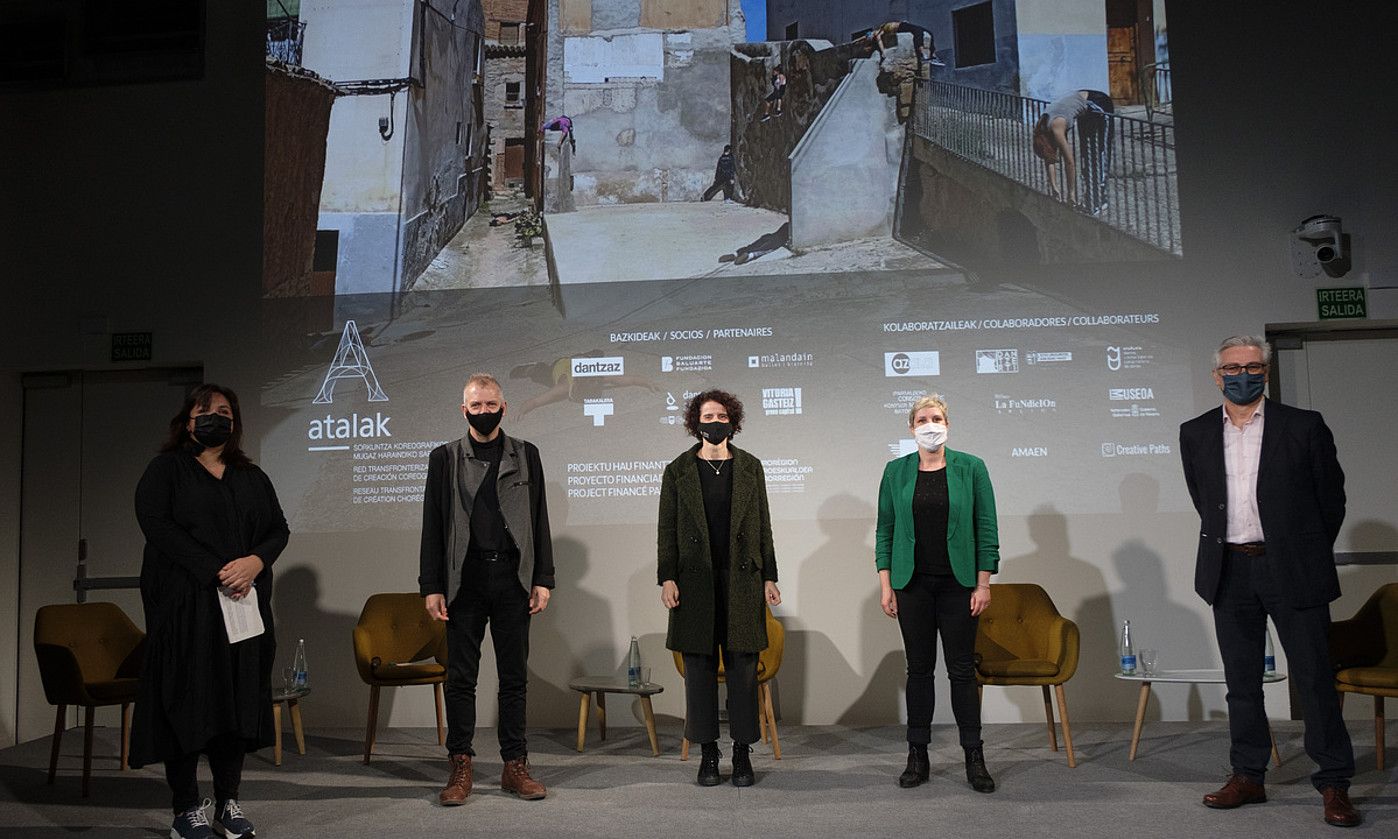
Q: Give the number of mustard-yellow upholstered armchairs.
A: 5